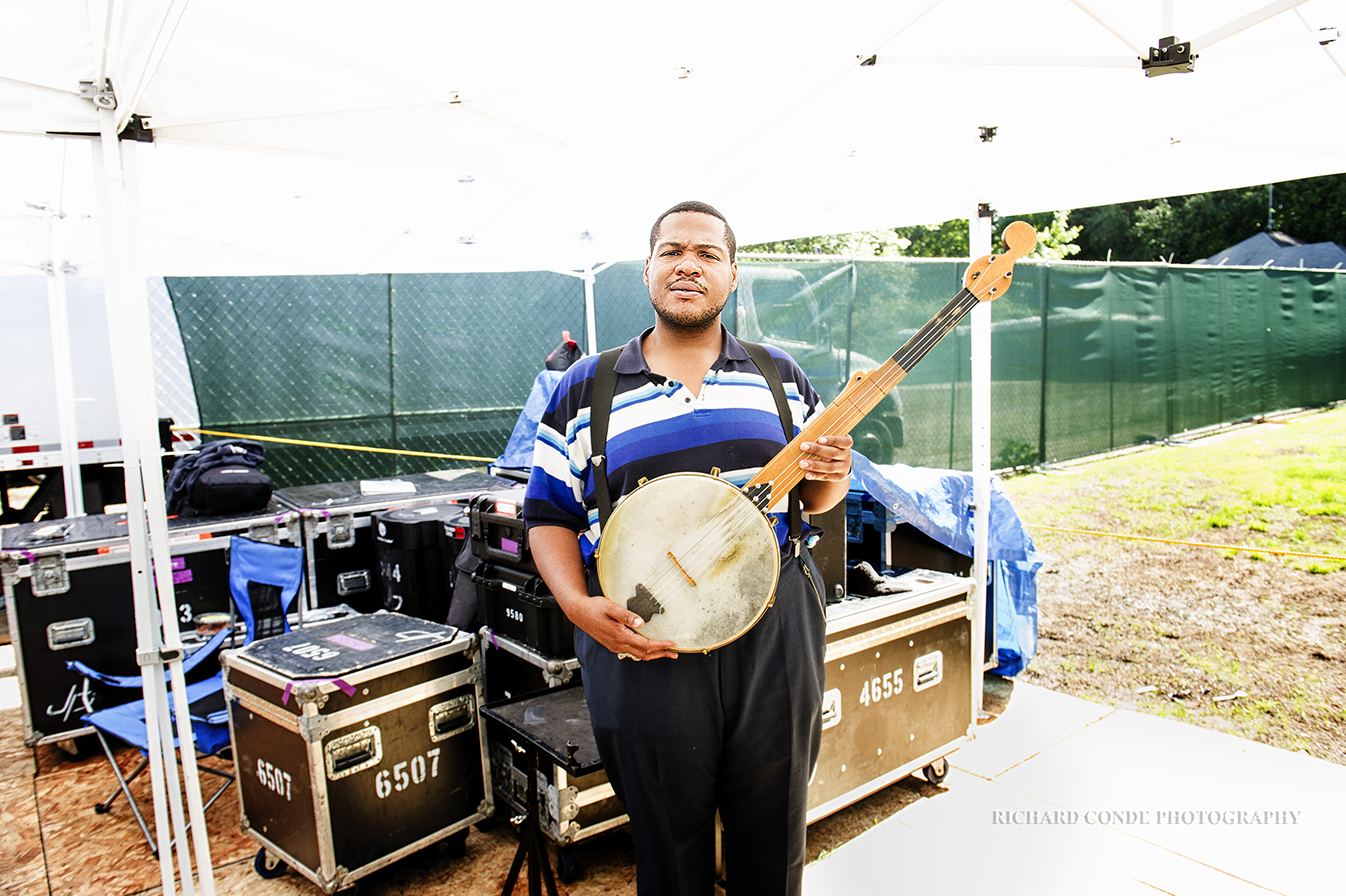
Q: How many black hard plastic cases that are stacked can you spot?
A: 2